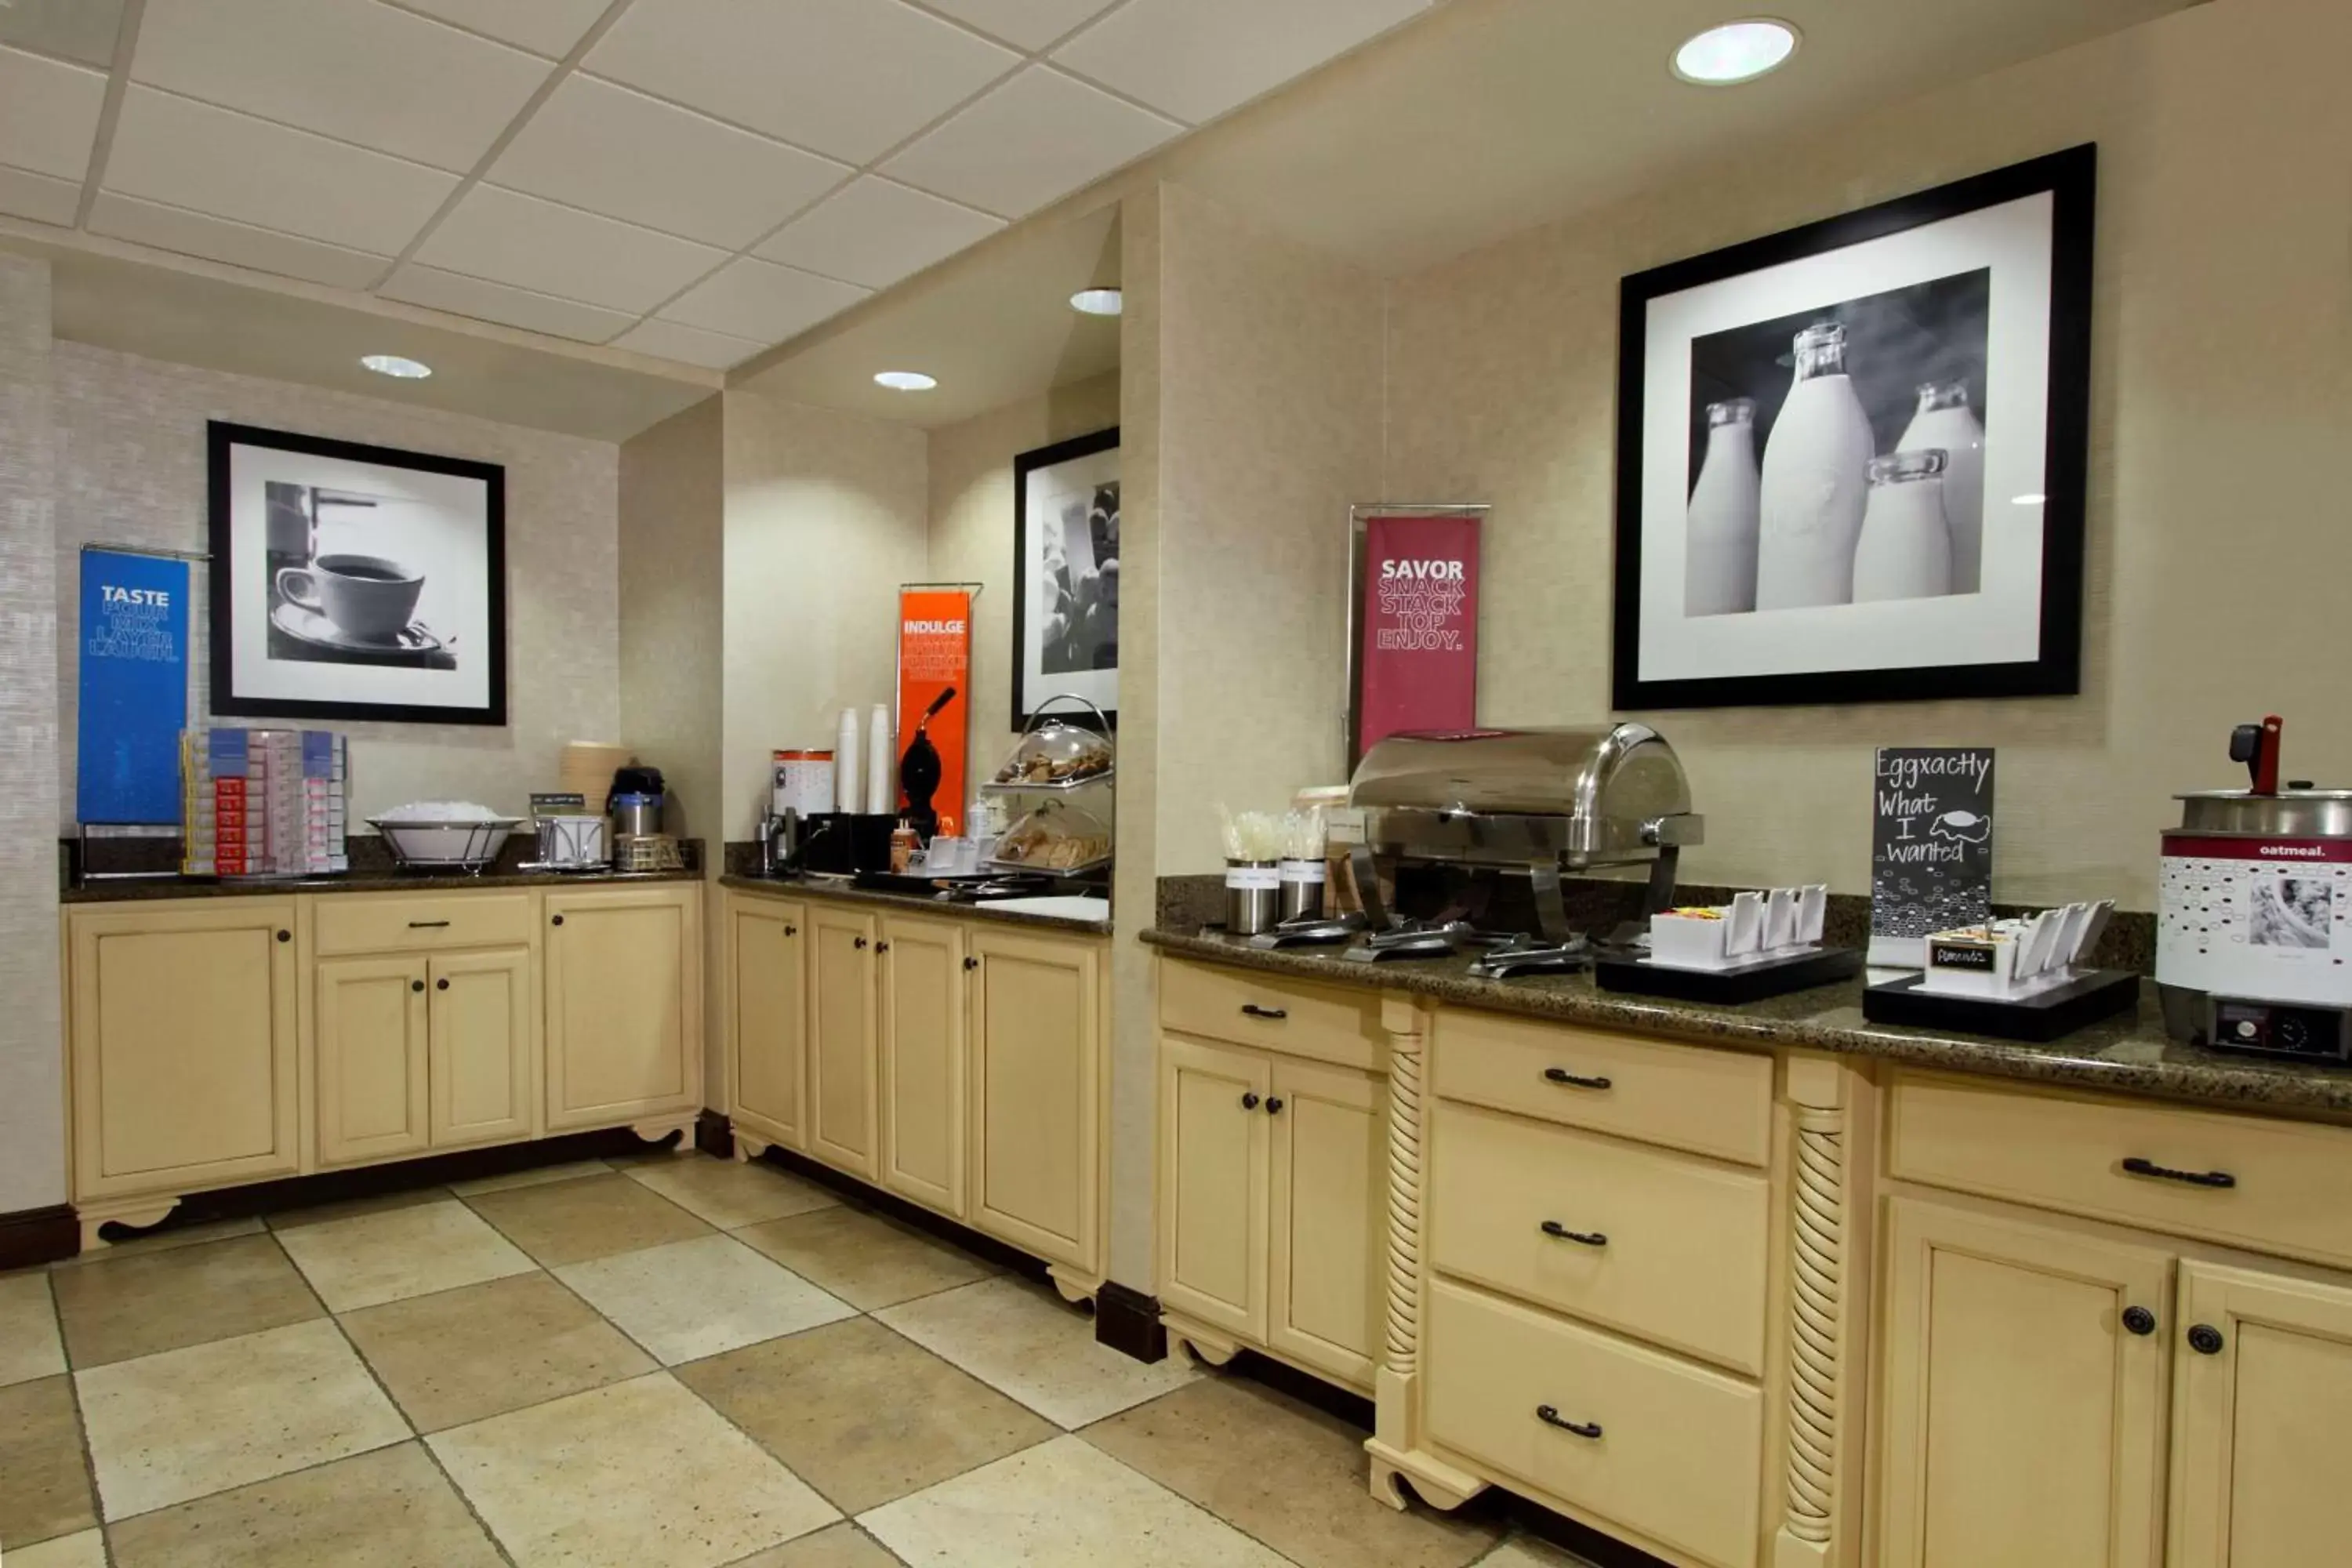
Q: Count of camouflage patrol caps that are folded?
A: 0